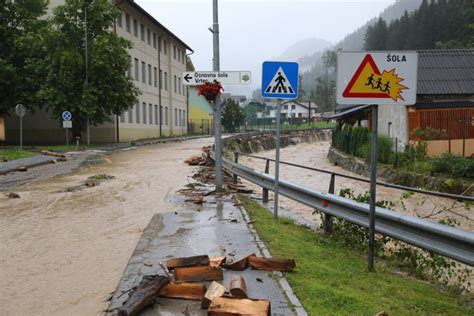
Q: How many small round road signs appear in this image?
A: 2